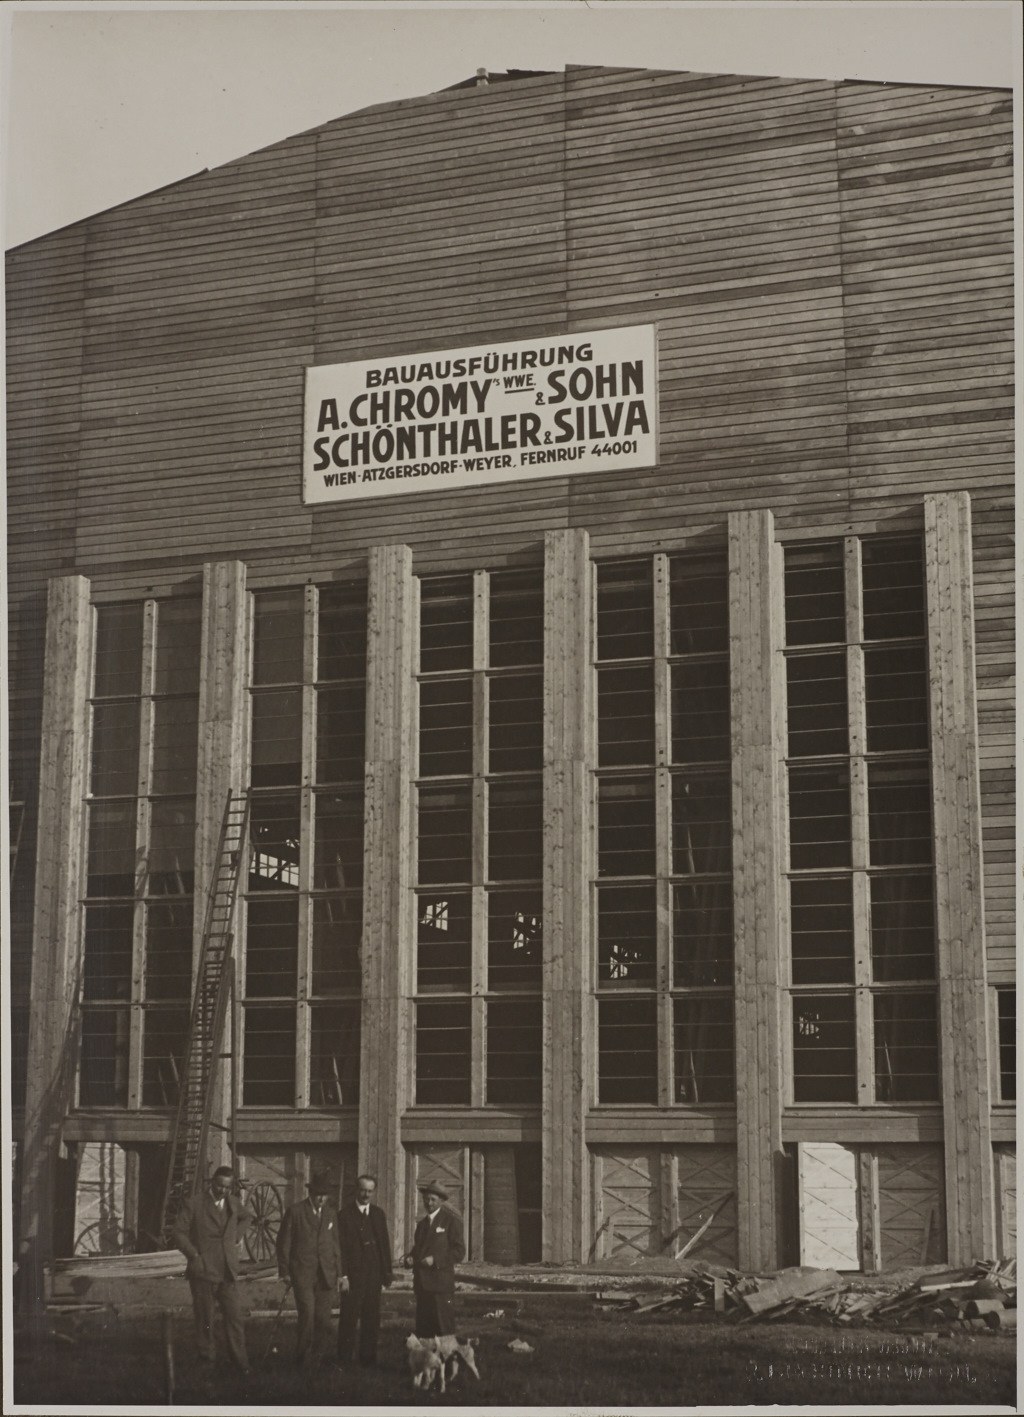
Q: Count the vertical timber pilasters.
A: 6